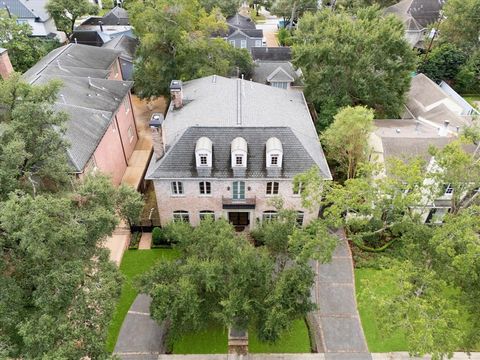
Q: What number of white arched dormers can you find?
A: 3